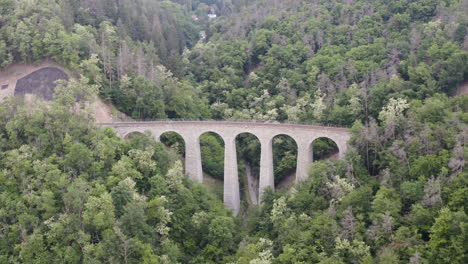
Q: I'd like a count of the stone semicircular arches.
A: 6